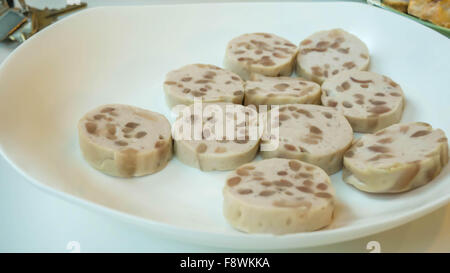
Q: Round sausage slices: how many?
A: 10